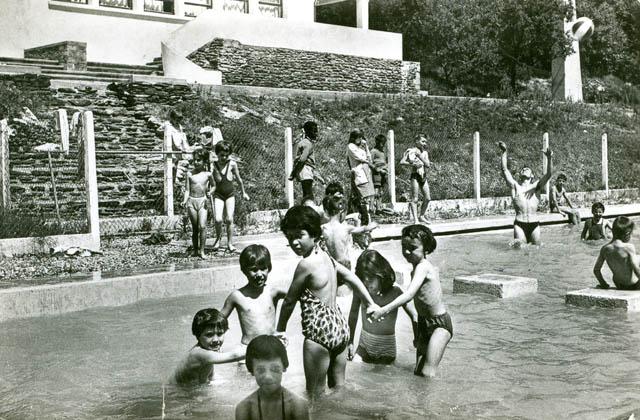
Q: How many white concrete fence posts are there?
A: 8